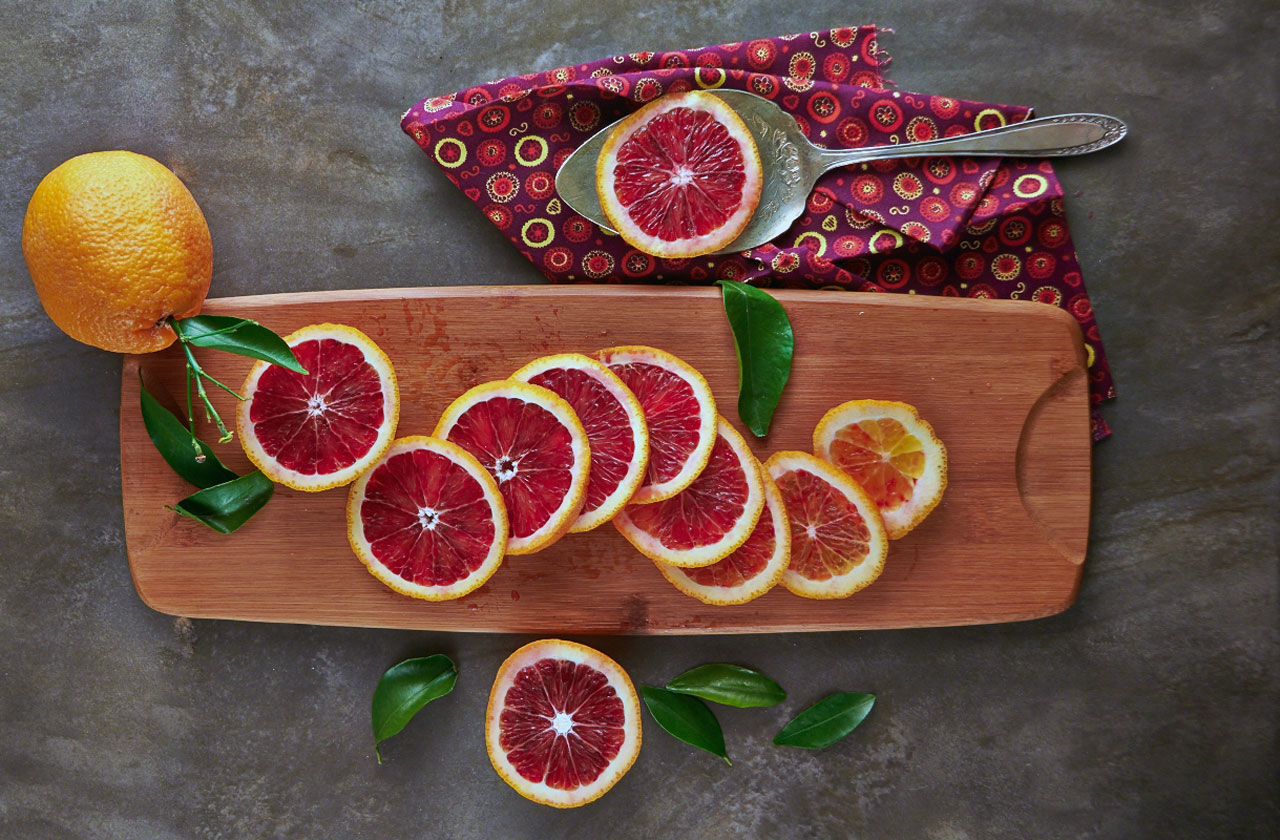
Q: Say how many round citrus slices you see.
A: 11